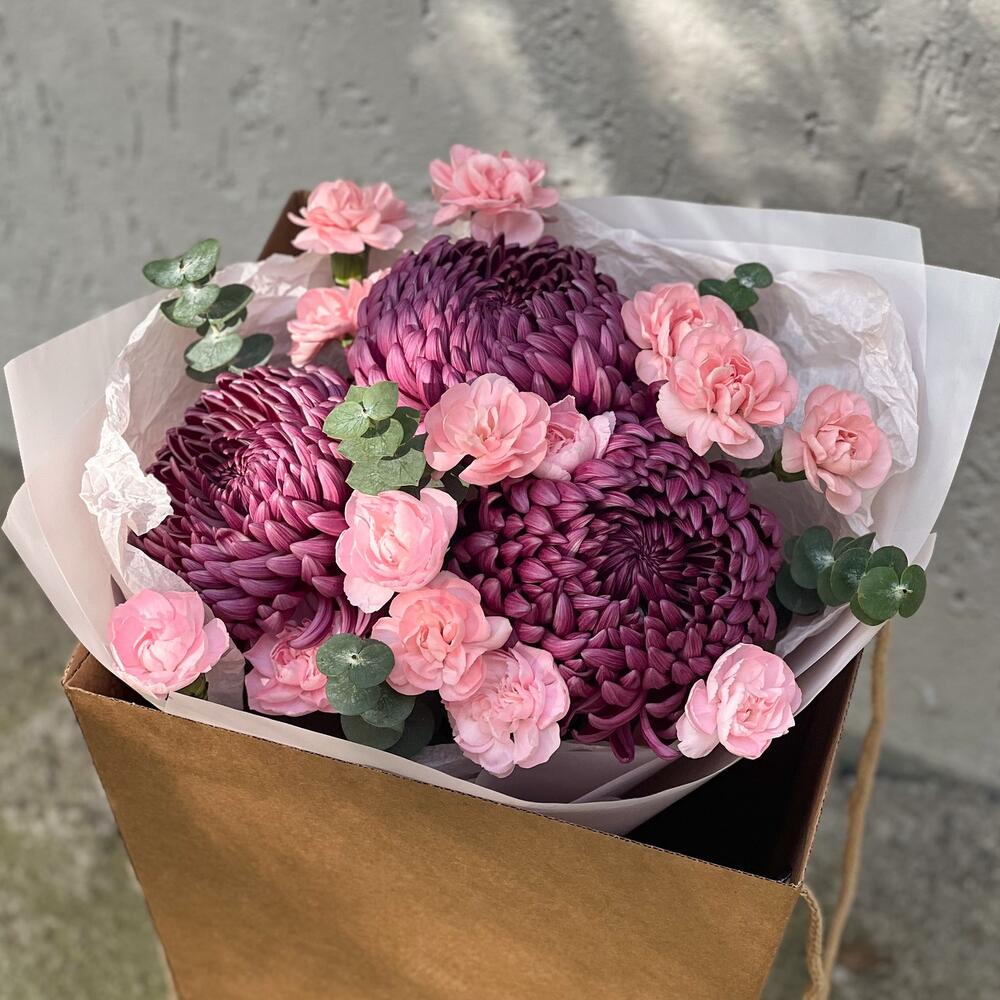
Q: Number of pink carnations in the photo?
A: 14